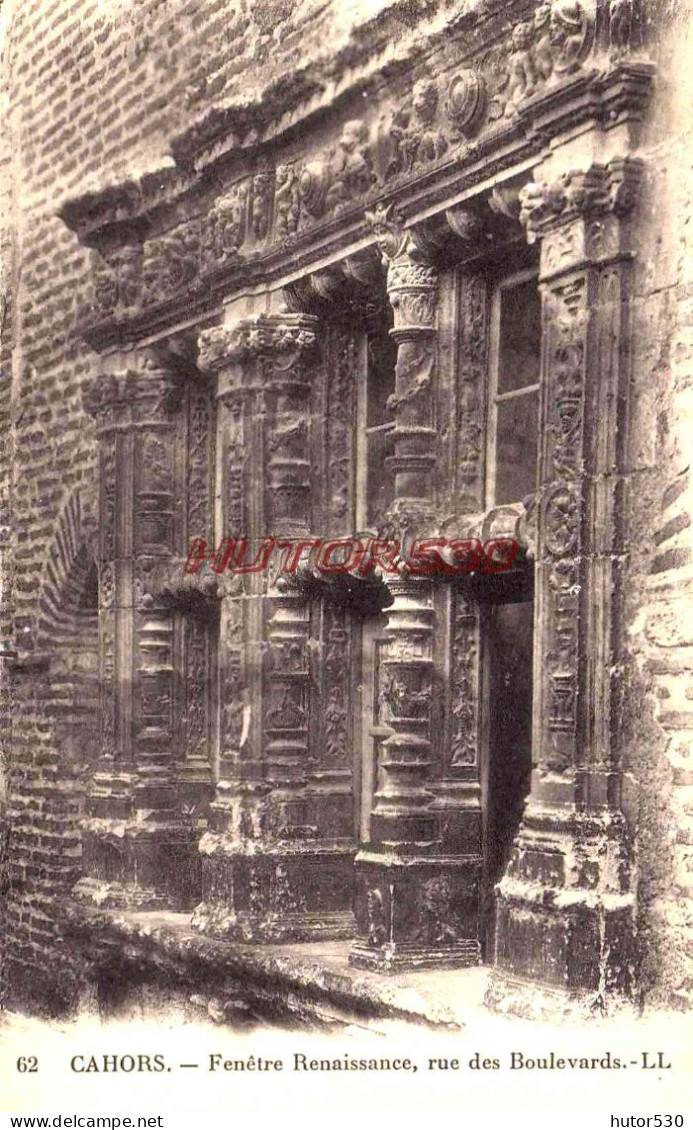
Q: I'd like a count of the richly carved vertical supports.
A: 4